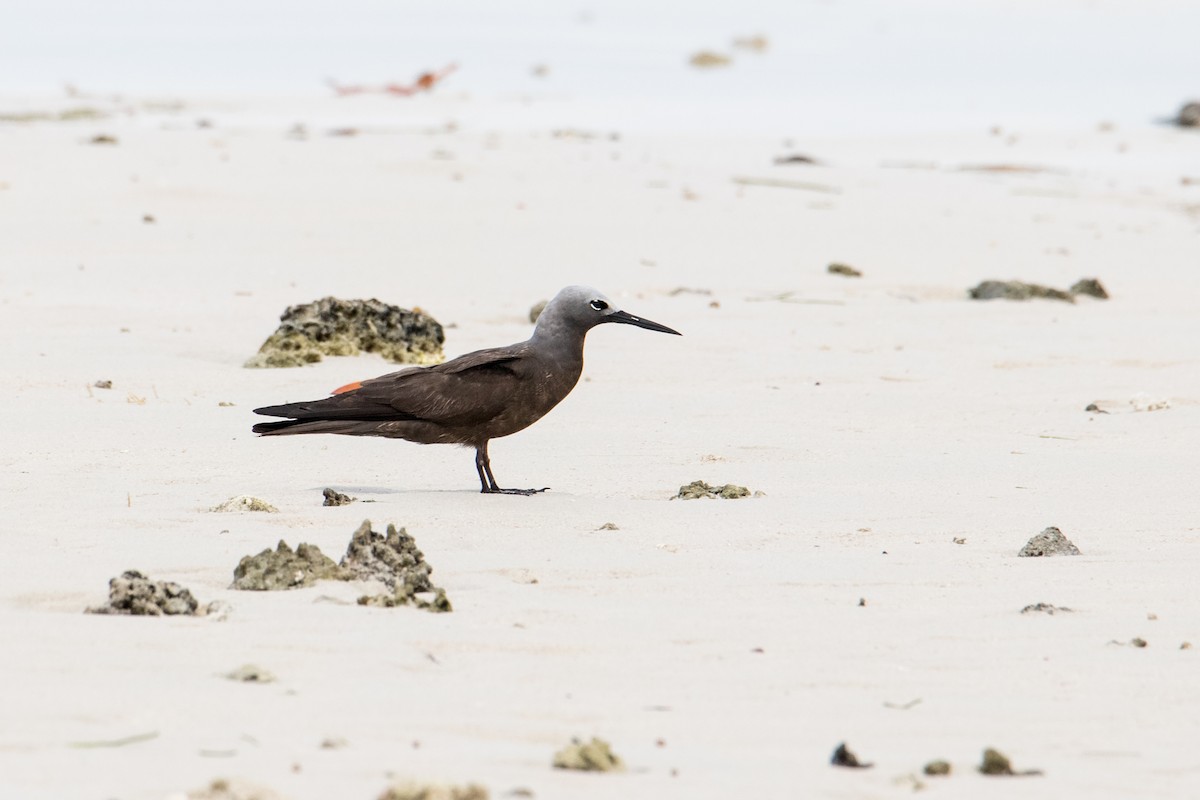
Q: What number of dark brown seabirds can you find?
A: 1